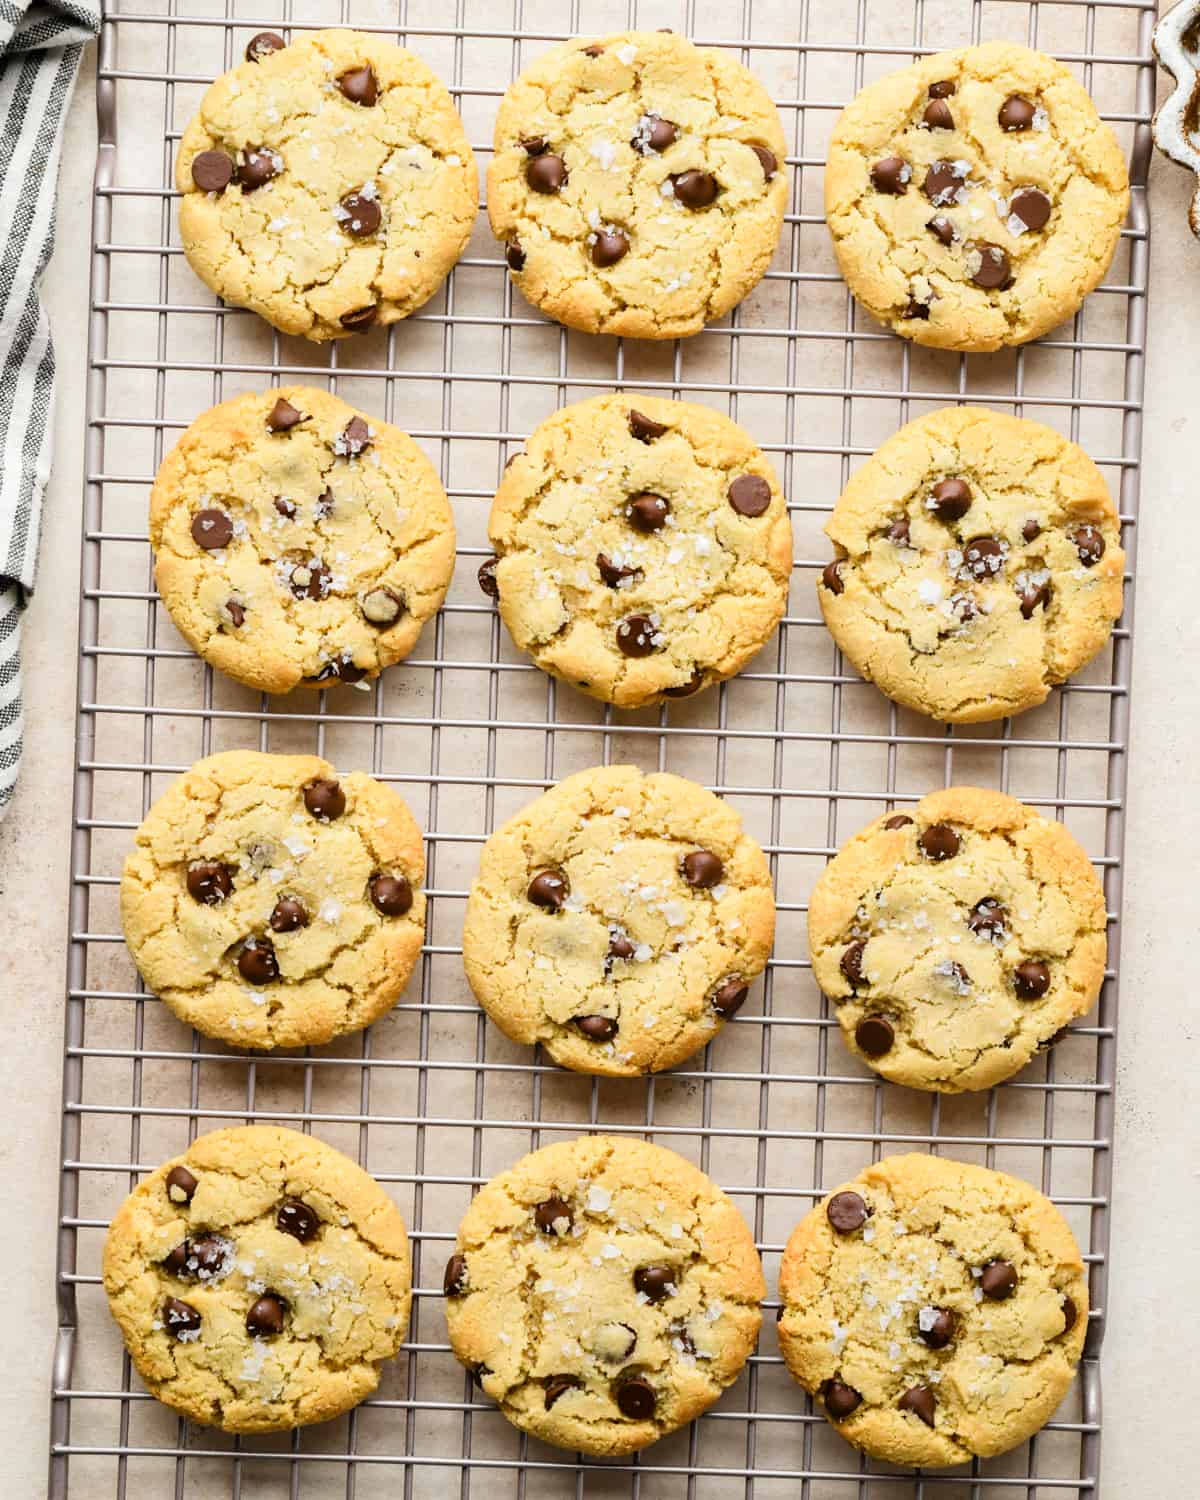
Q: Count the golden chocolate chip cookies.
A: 12